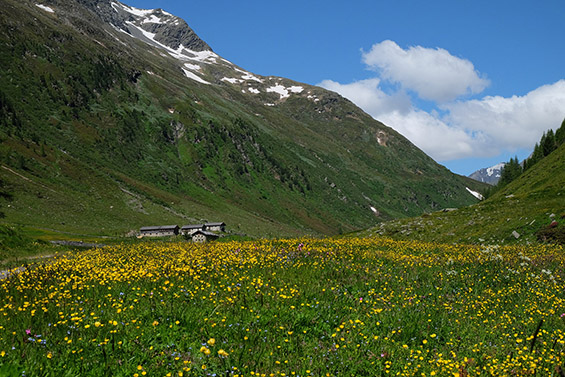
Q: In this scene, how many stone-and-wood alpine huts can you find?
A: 4